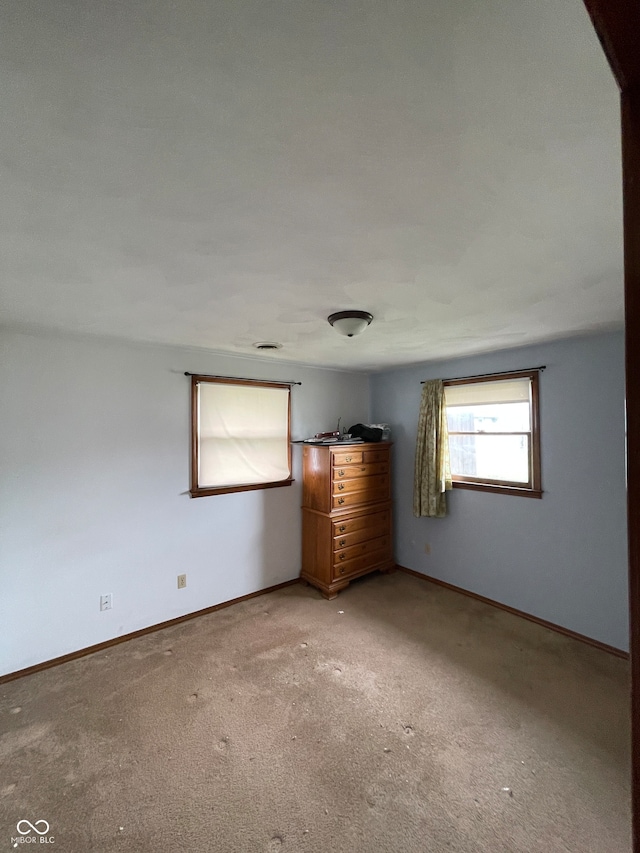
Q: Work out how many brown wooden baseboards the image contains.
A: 2